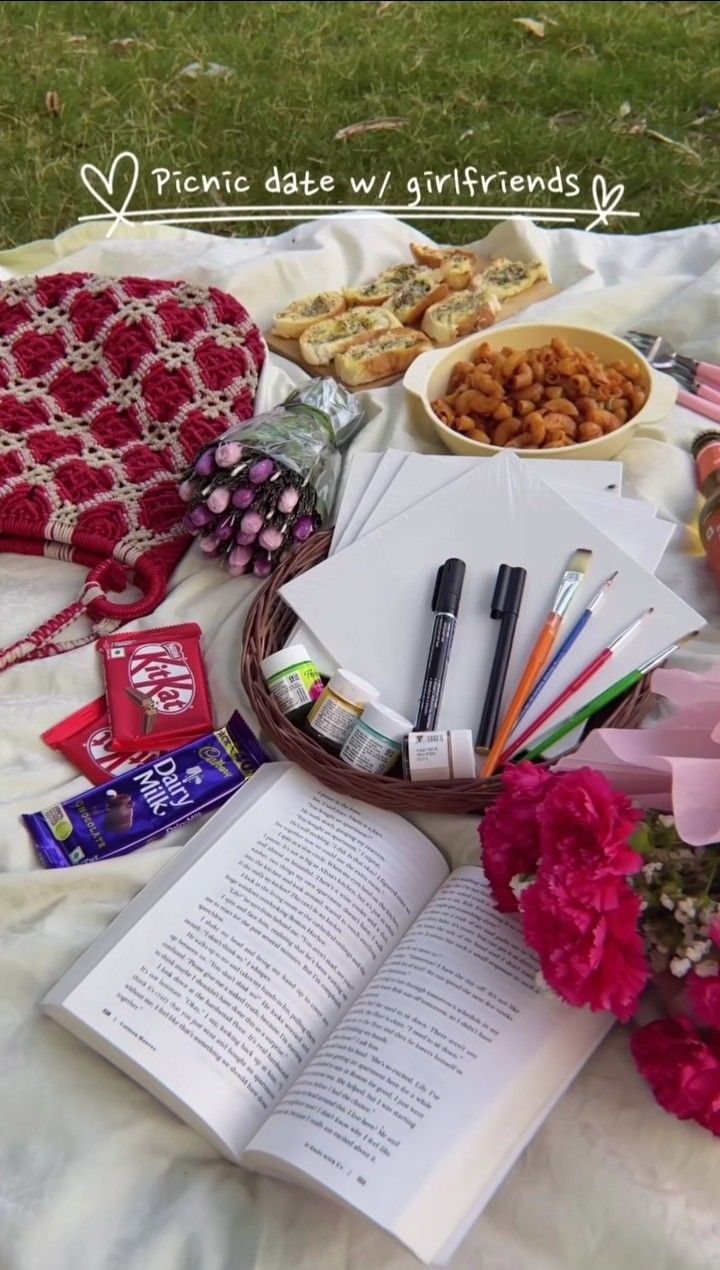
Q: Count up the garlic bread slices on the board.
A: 9